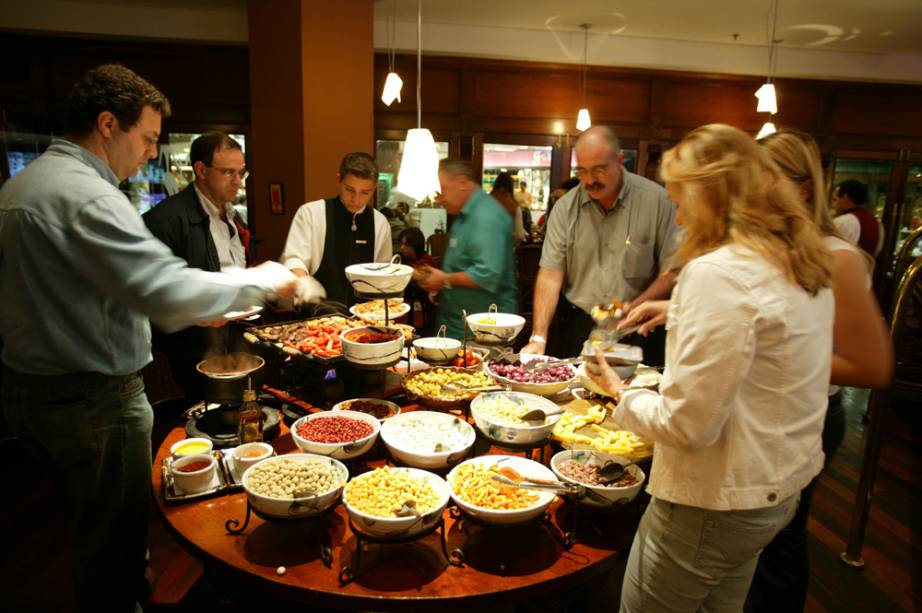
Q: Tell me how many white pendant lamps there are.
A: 5